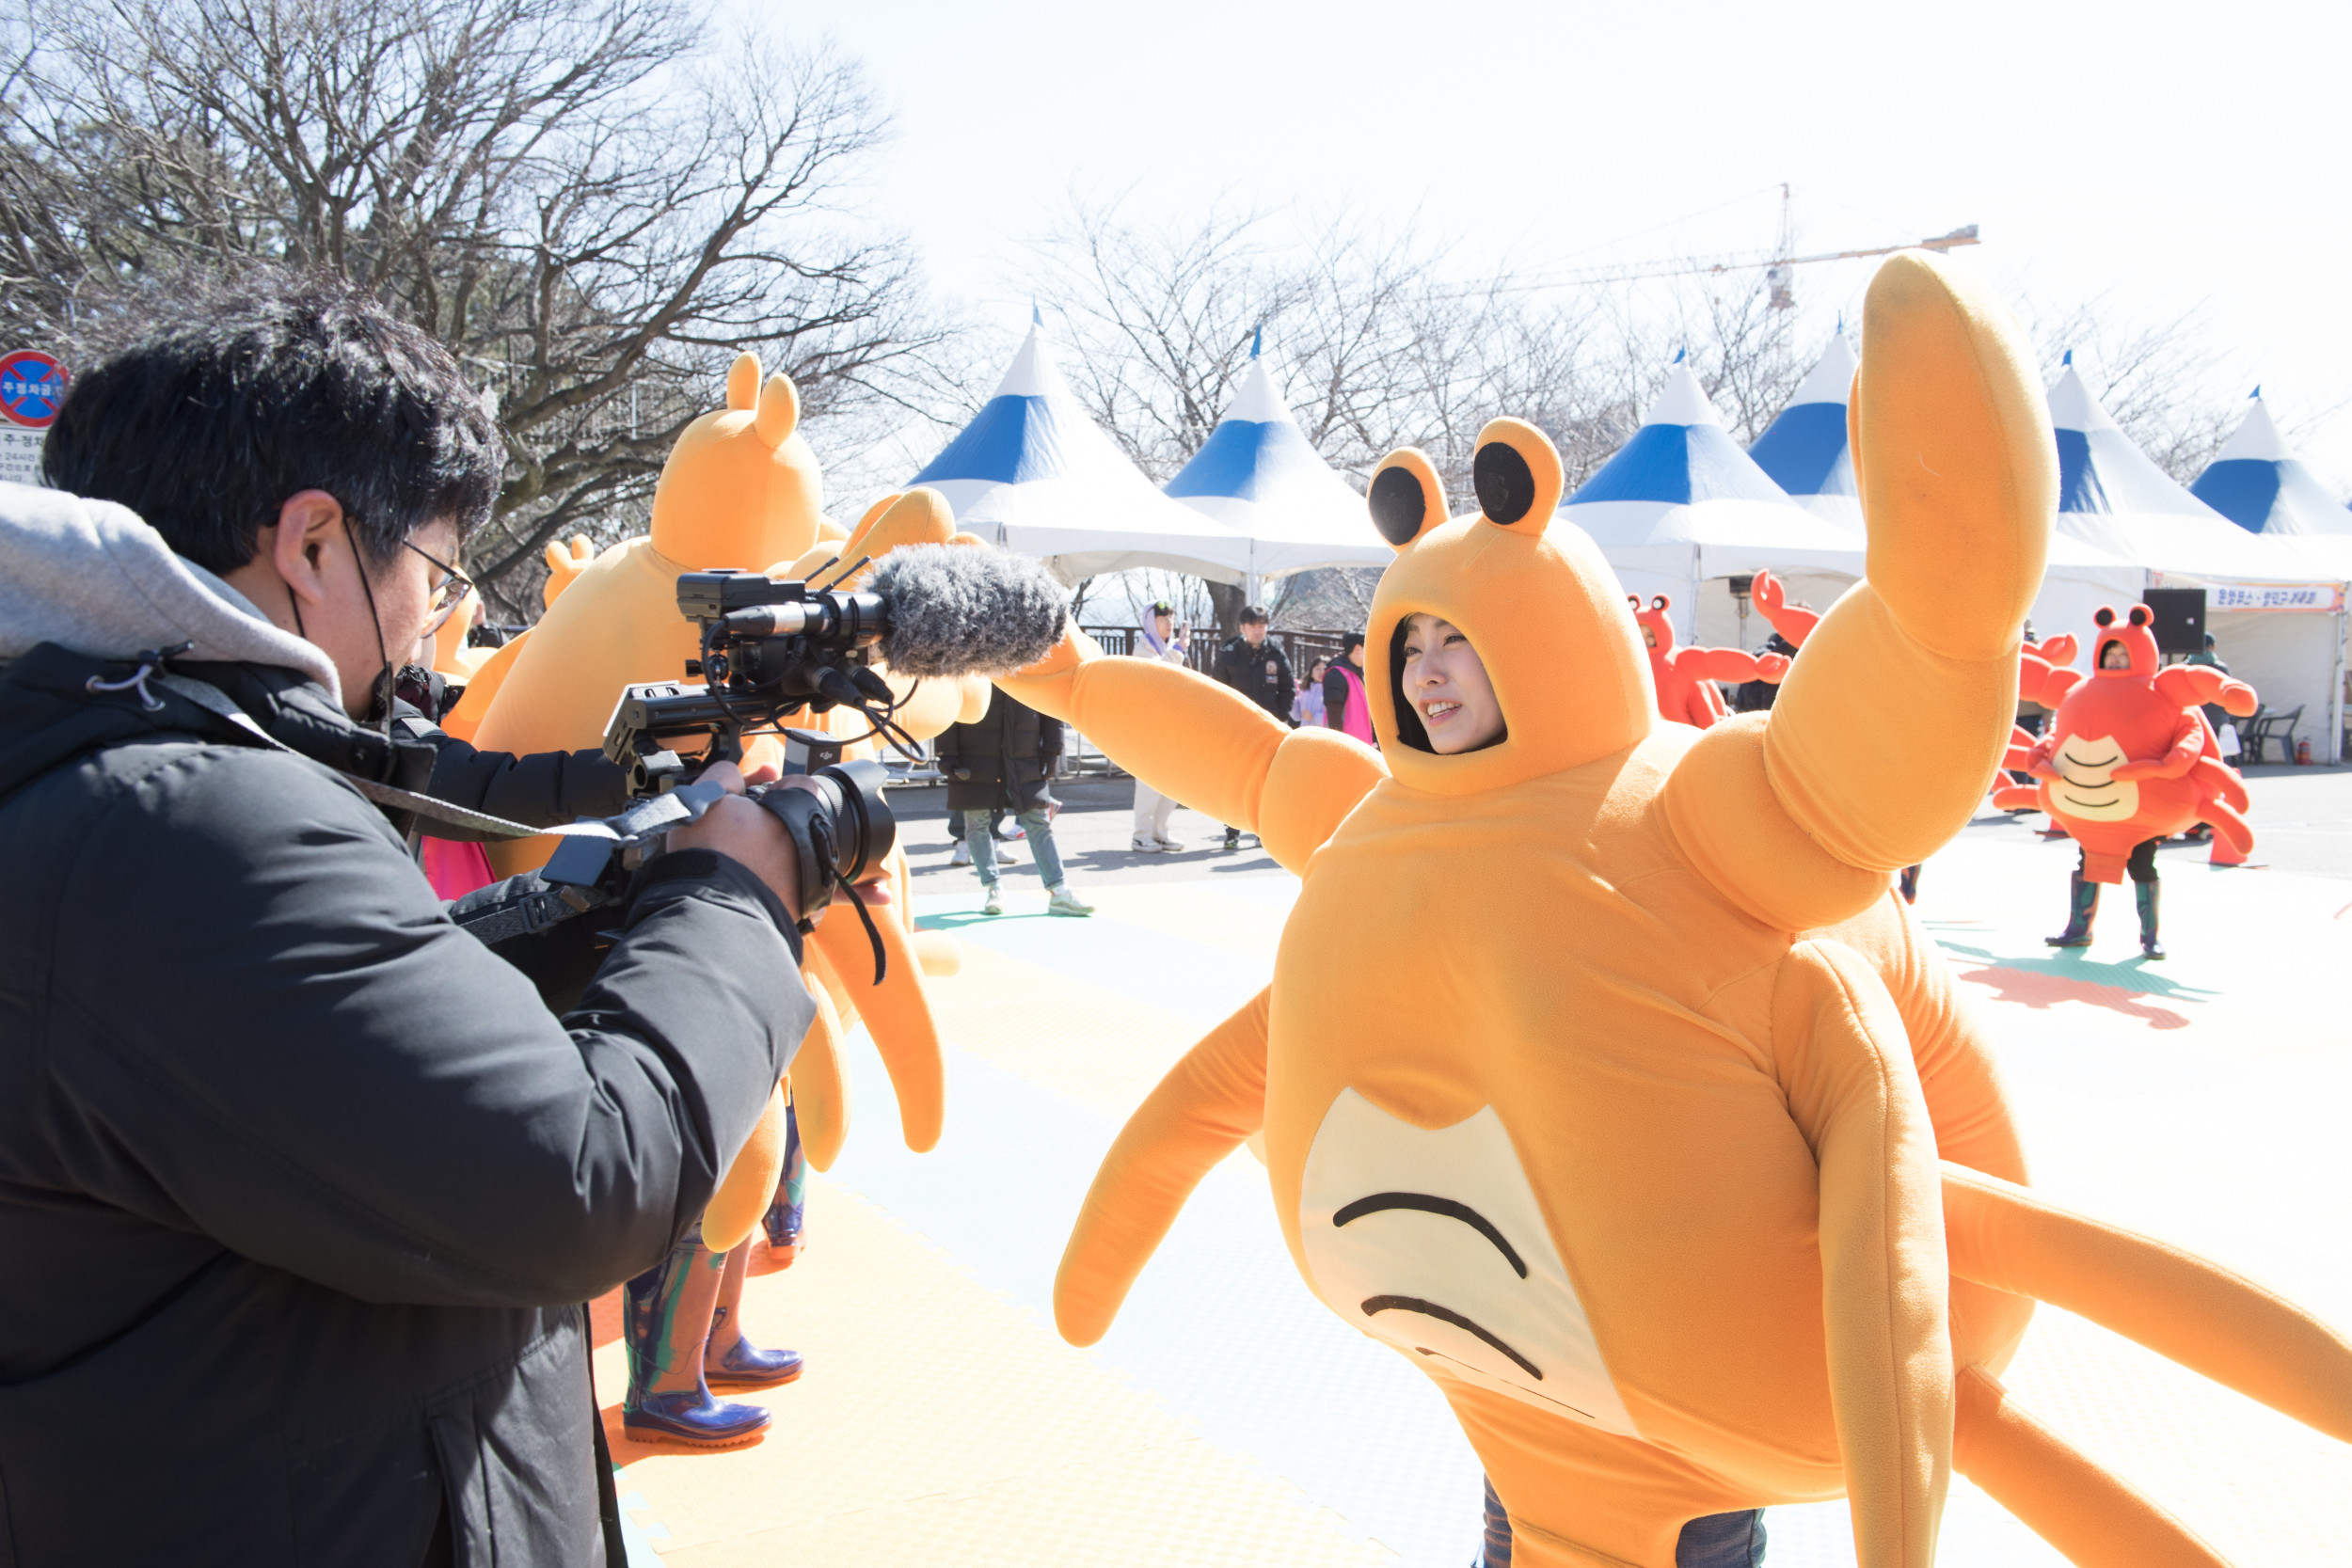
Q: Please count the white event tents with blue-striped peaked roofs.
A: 6